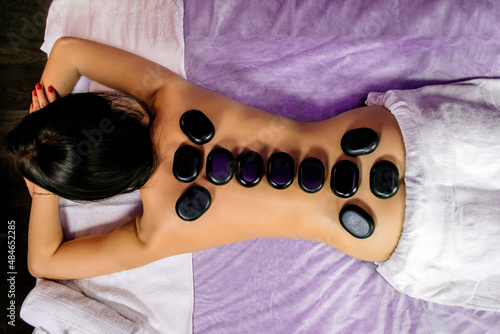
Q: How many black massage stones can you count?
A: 11